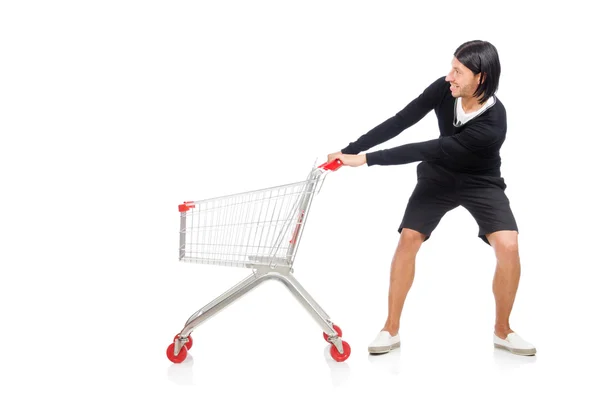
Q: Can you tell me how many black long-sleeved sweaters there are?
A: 1